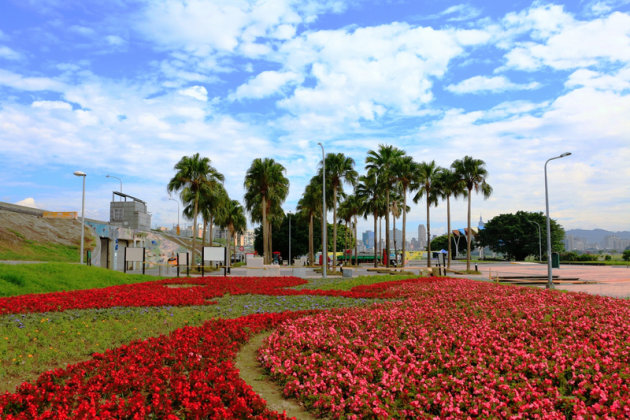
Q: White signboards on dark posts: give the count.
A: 3